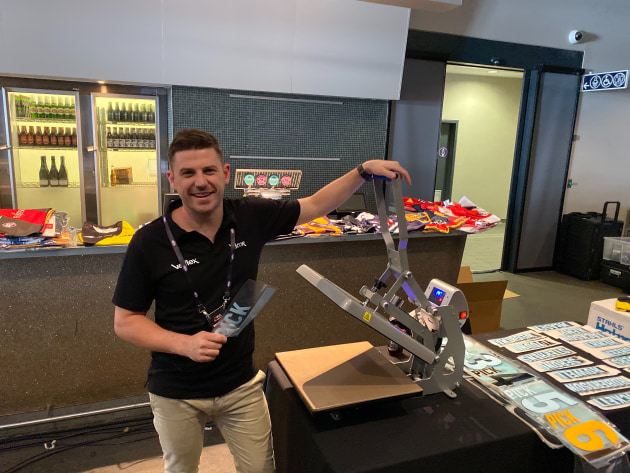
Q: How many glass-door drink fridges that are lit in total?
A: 2